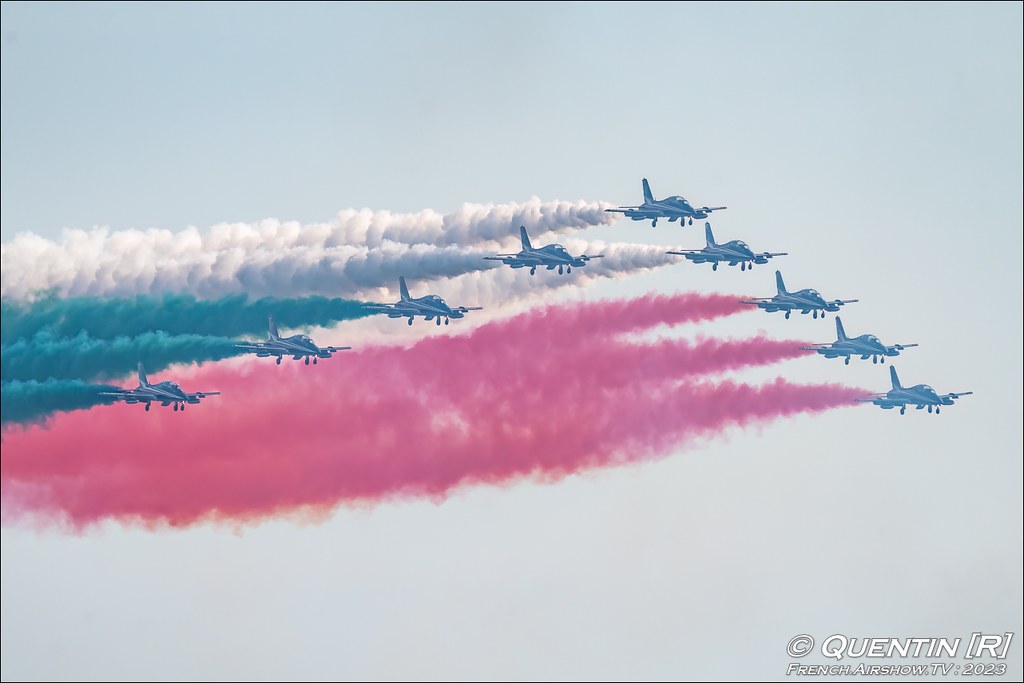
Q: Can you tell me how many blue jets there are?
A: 9